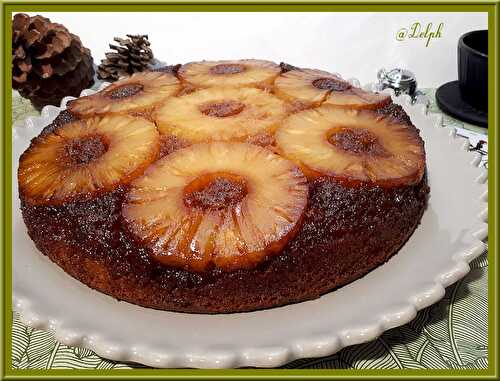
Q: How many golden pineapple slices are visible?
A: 7